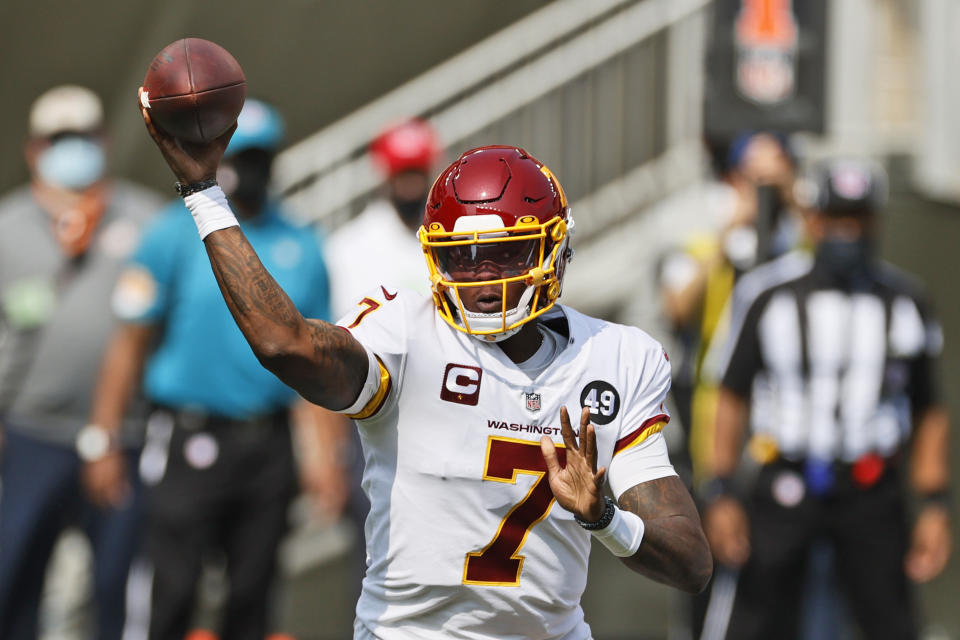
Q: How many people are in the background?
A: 5